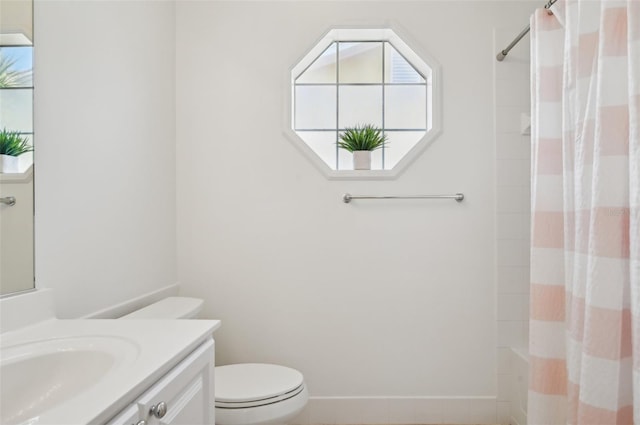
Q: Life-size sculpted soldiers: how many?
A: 0